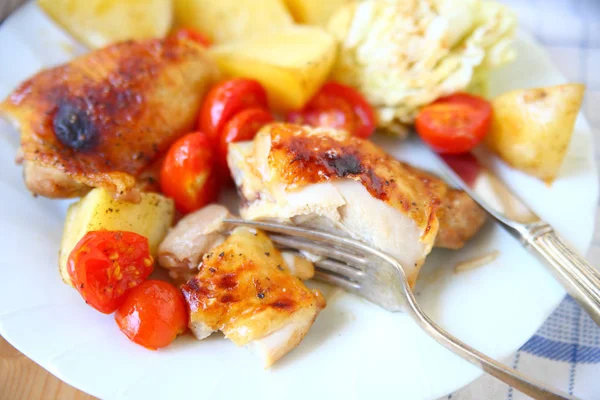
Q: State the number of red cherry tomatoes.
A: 8